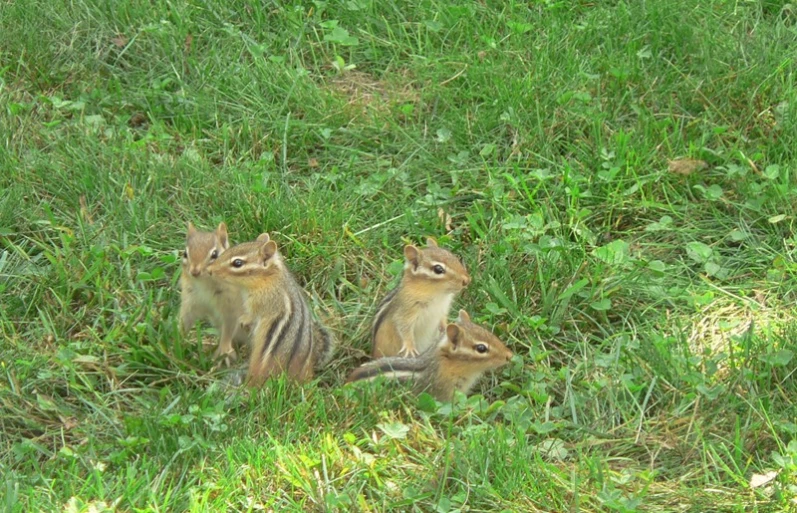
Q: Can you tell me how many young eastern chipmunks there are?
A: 4